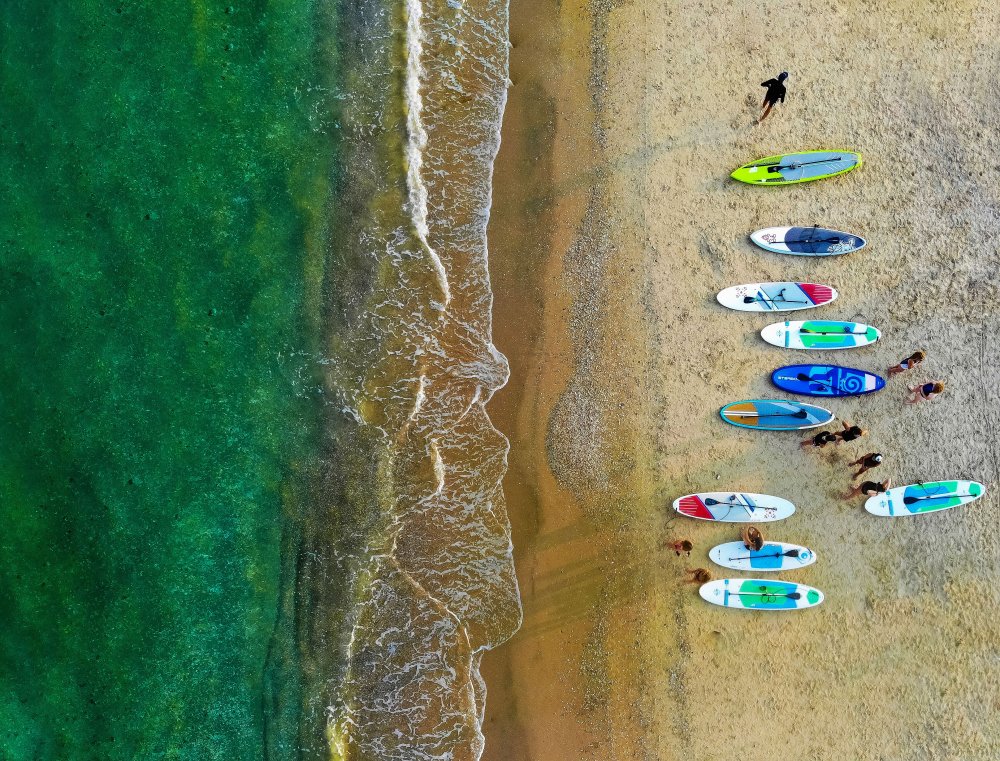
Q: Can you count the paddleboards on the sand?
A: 10